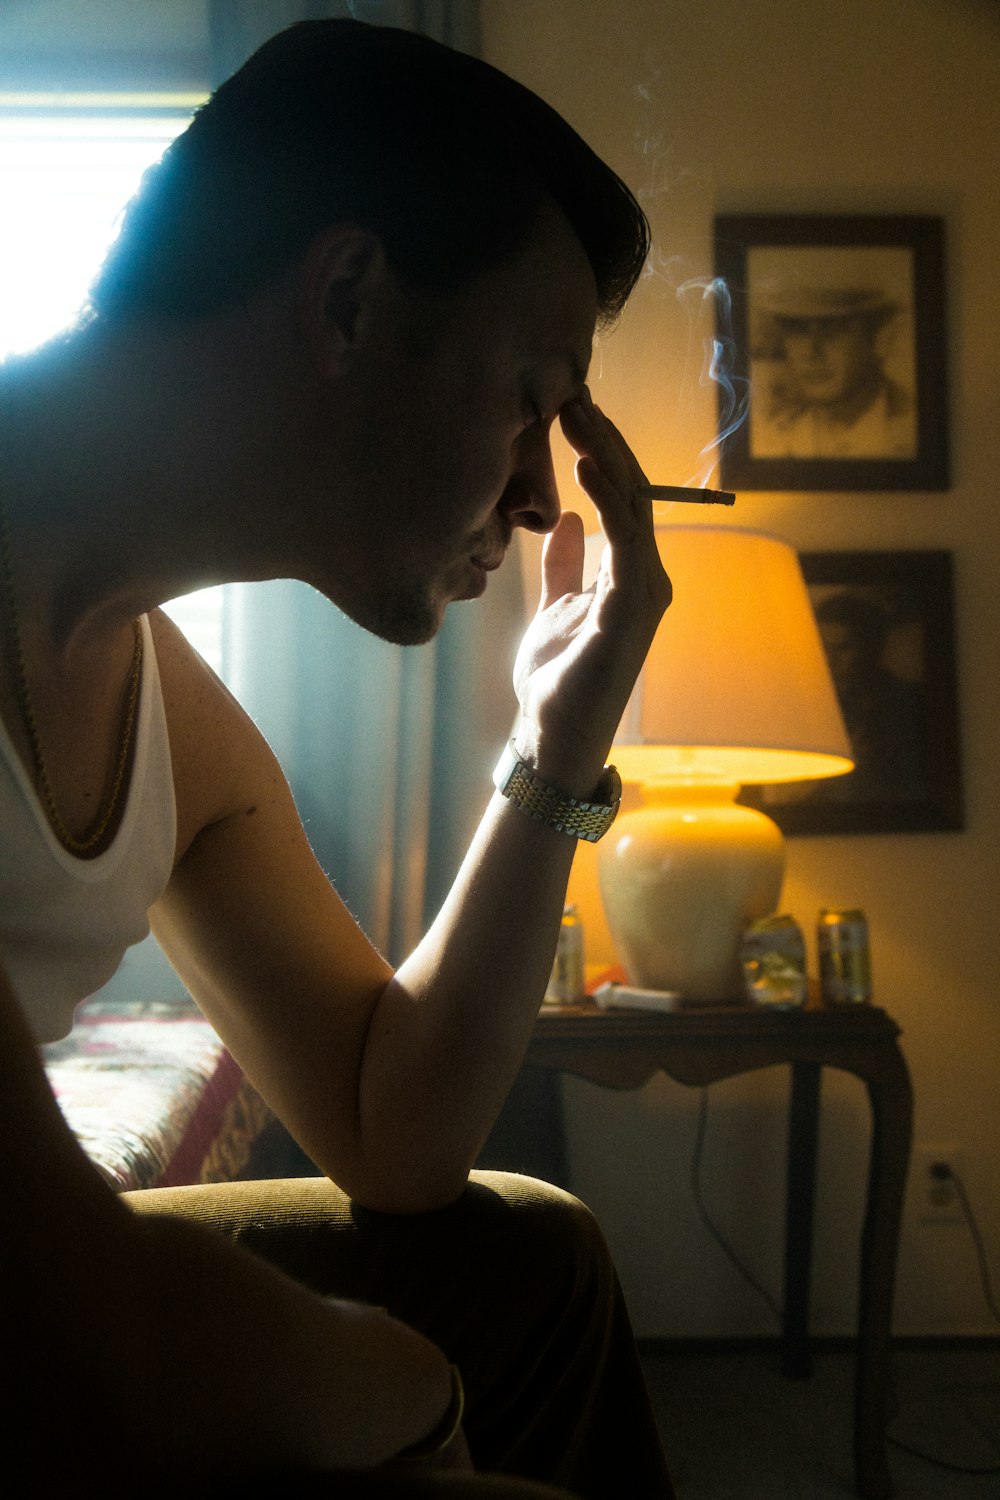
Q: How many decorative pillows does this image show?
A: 0